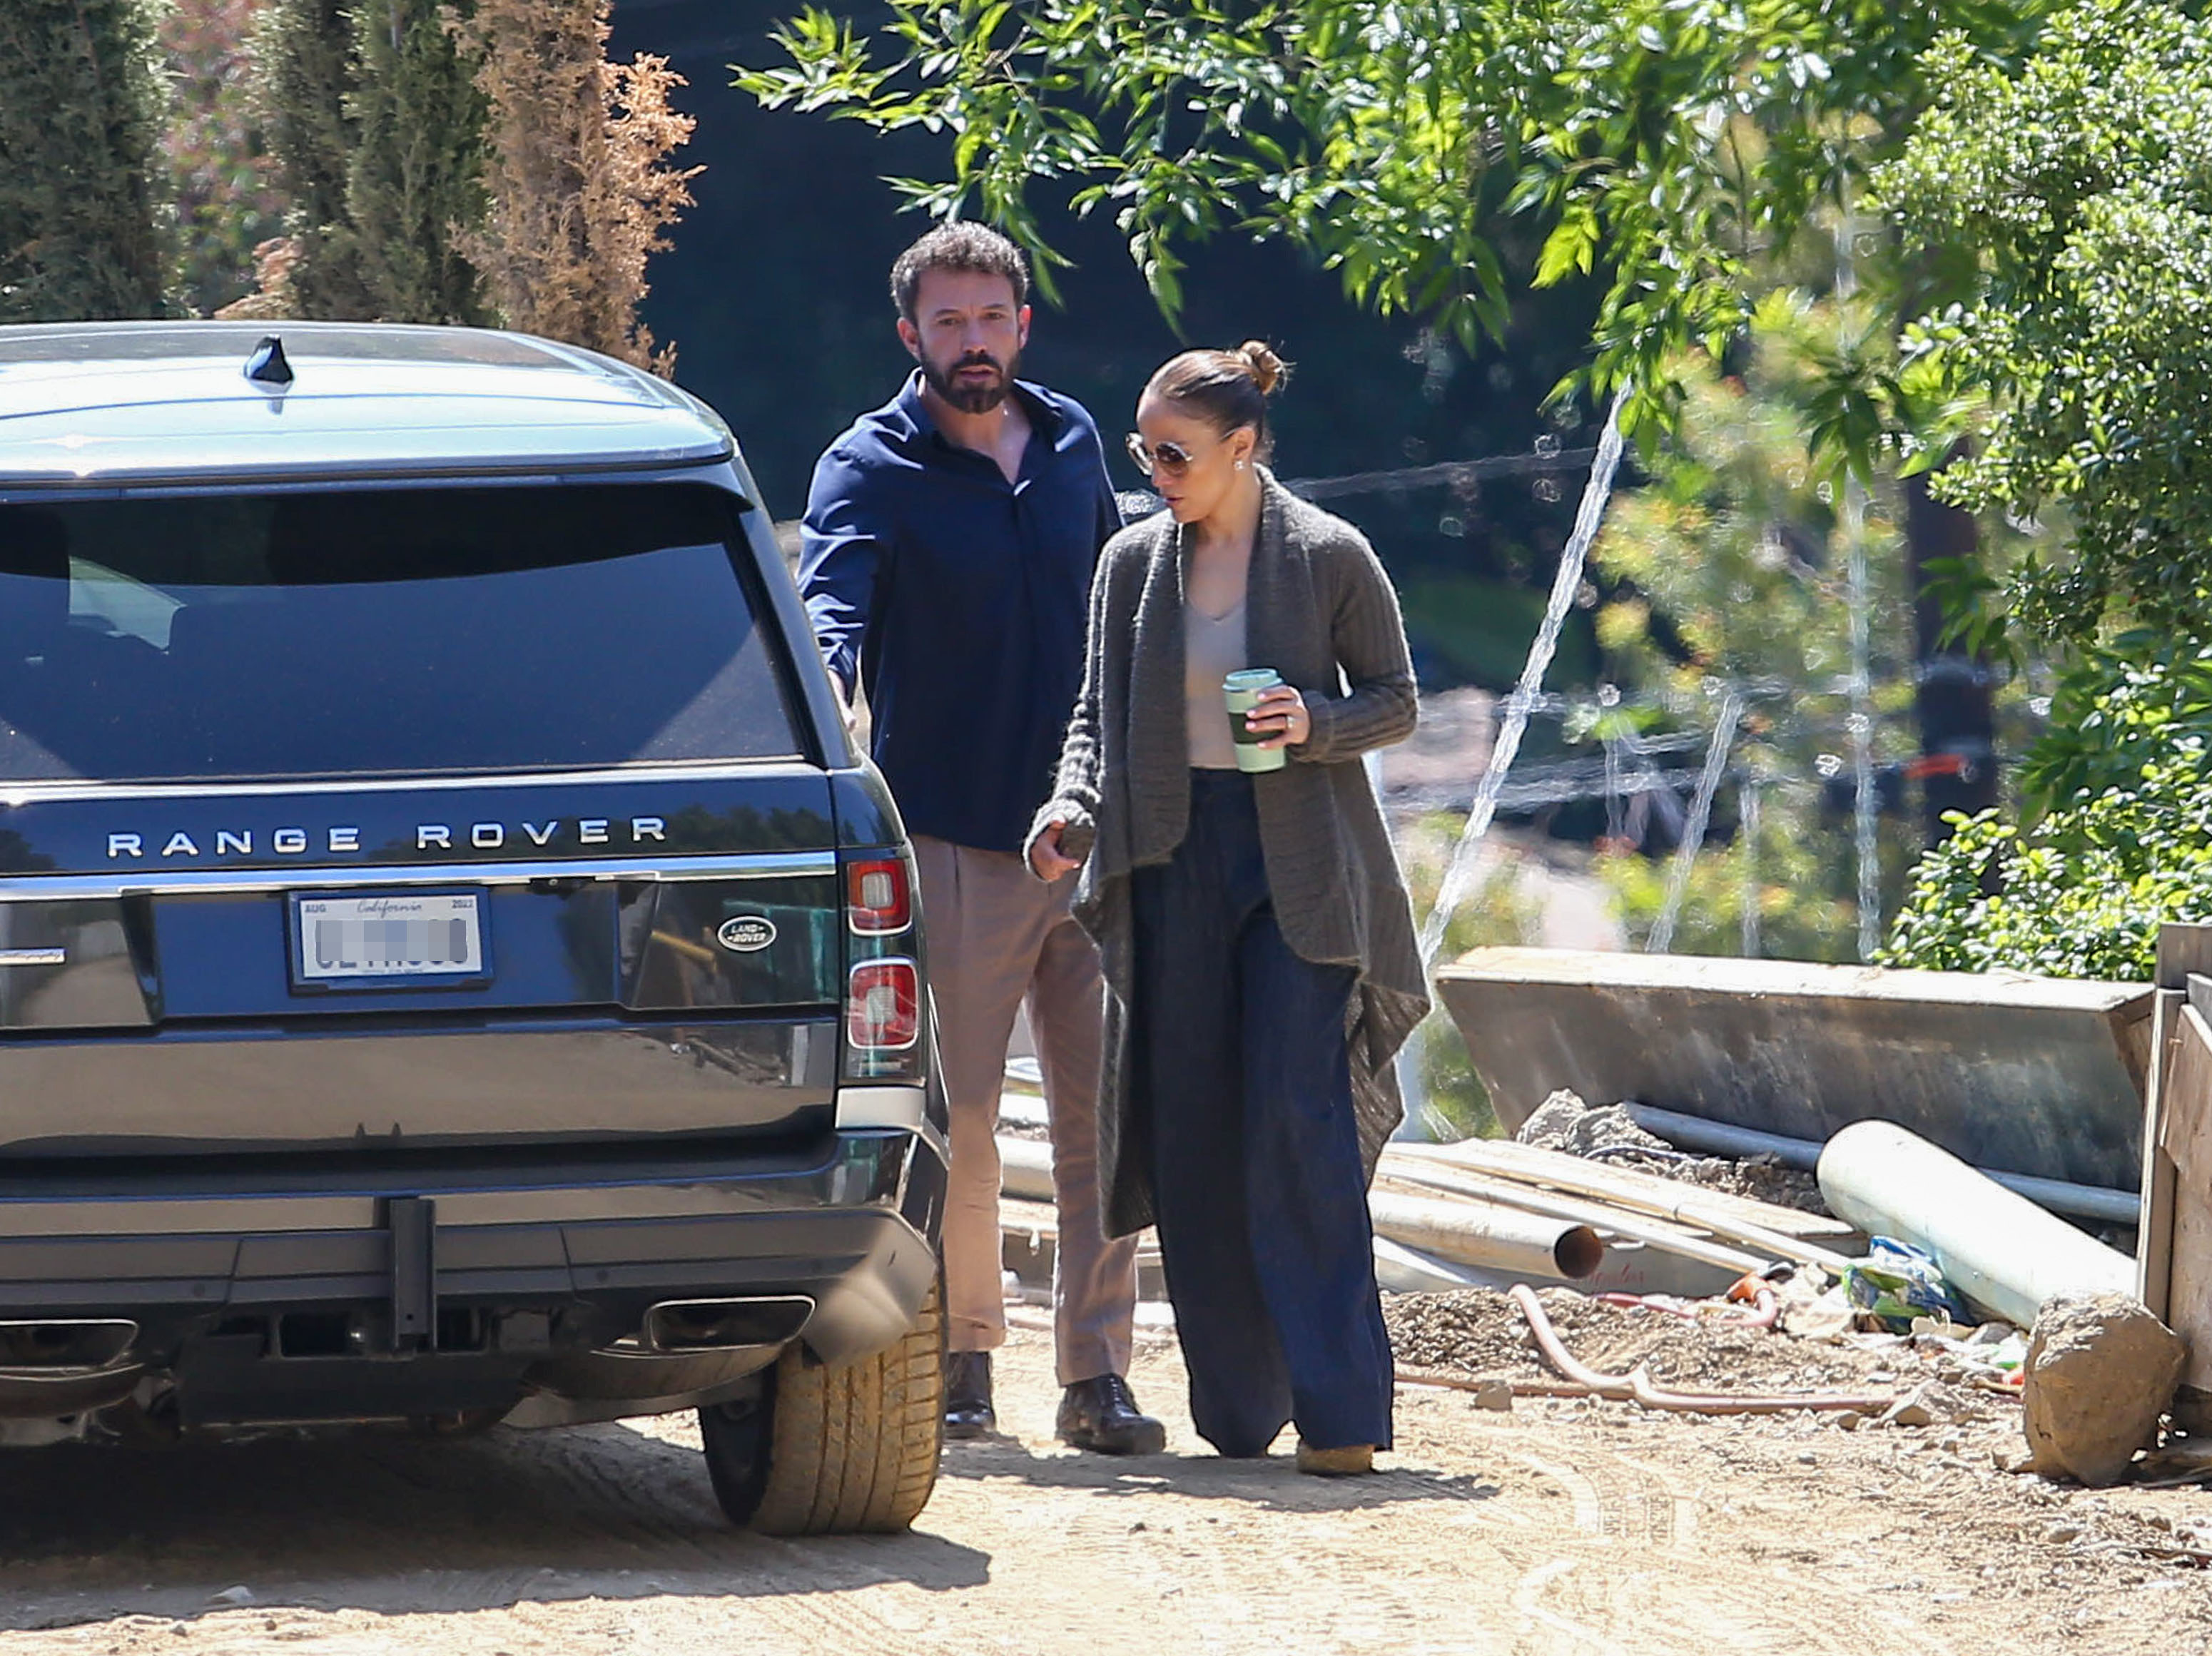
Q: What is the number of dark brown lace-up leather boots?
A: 2